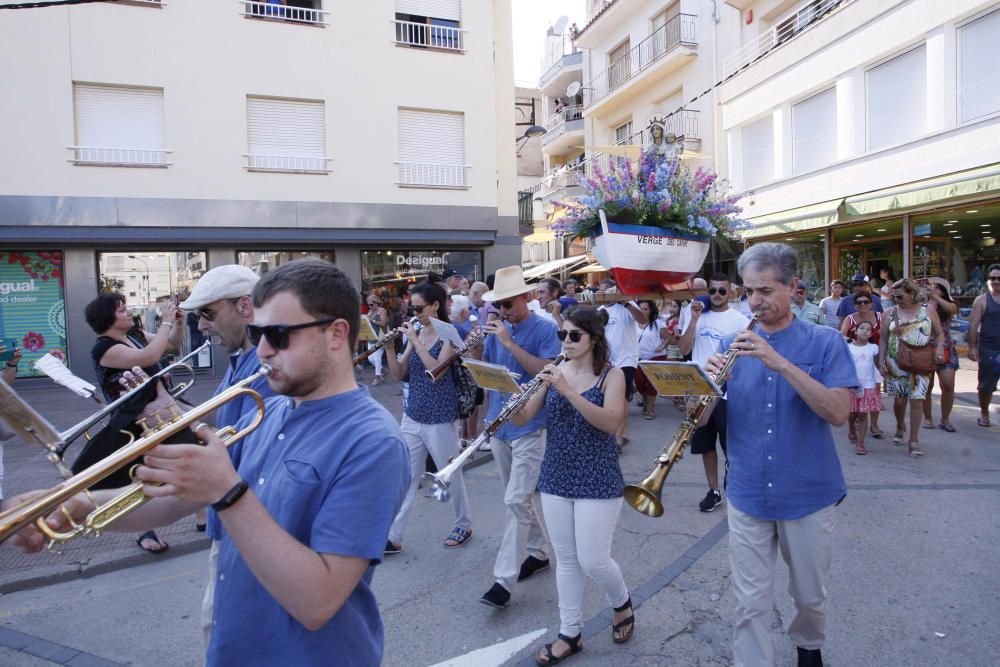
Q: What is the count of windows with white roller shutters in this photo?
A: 8